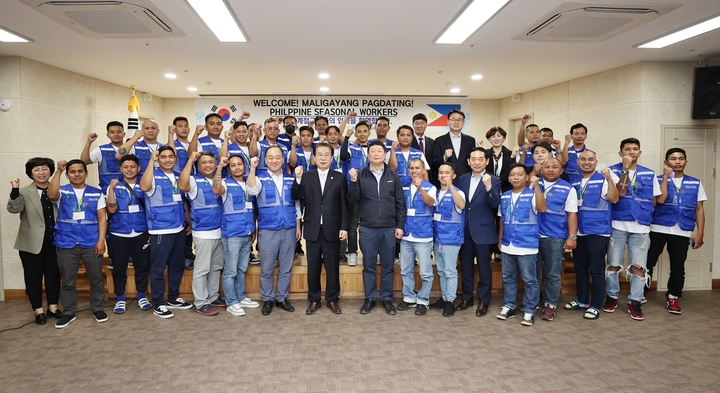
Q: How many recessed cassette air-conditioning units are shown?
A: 2